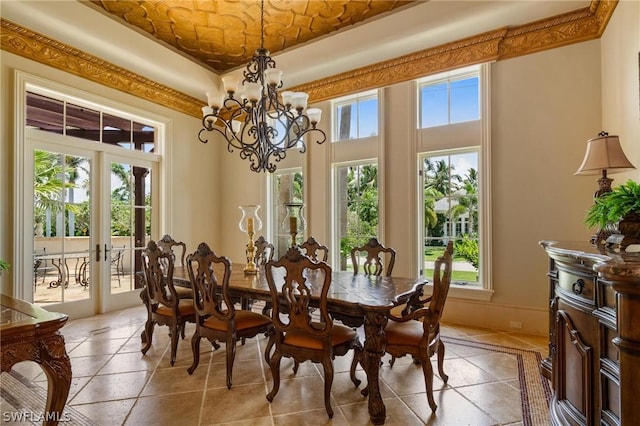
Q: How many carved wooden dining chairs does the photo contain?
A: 8